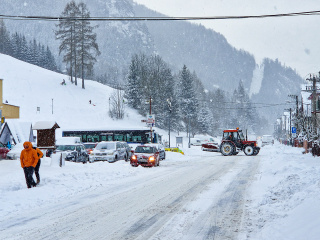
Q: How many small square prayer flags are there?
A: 0